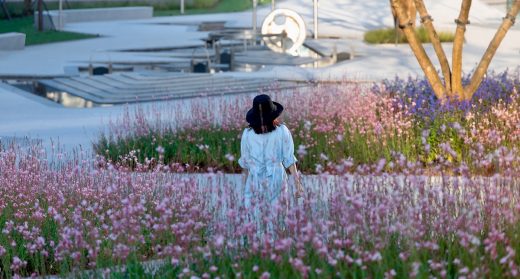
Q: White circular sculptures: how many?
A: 1